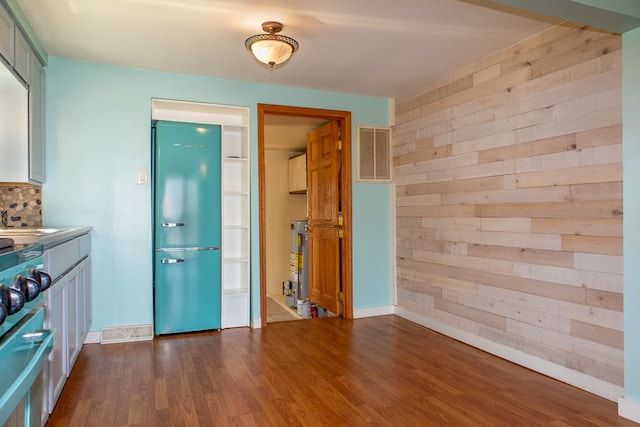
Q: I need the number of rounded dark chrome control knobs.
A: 4